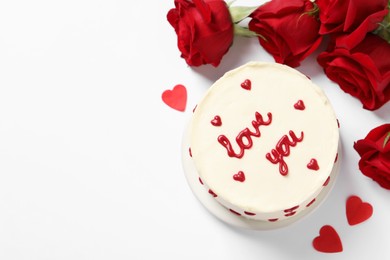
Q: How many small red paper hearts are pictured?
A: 3